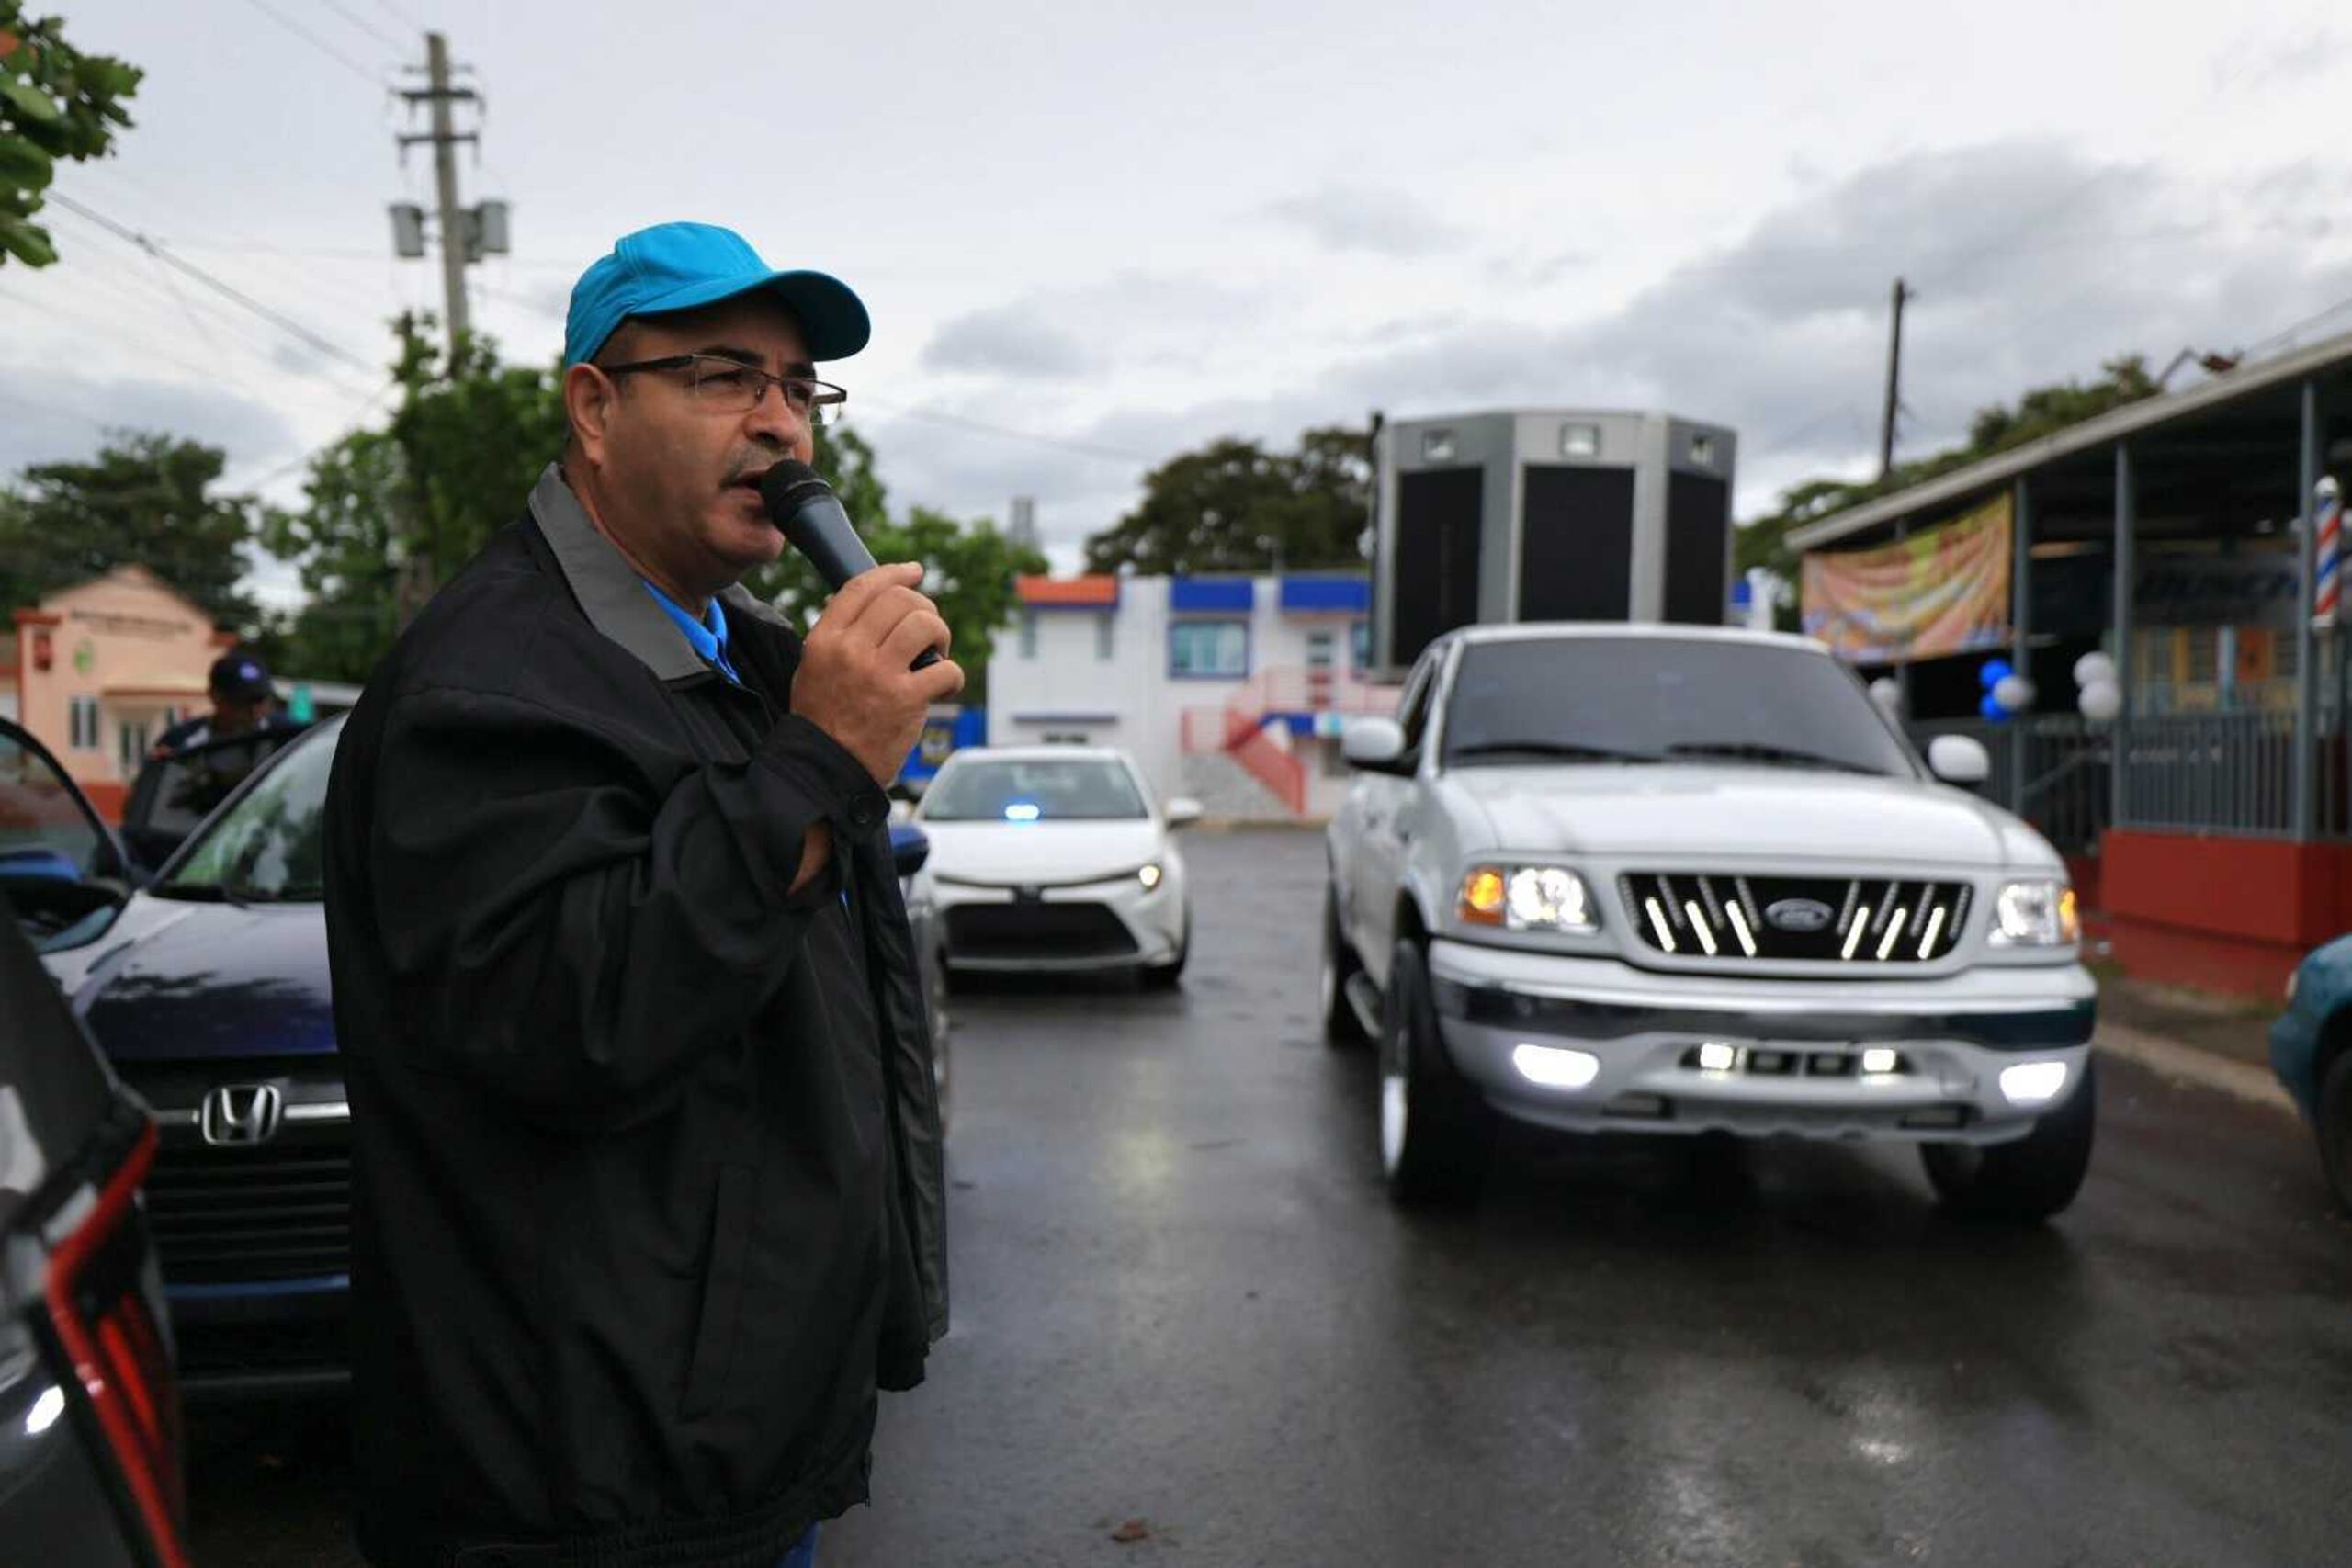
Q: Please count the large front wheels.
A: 2